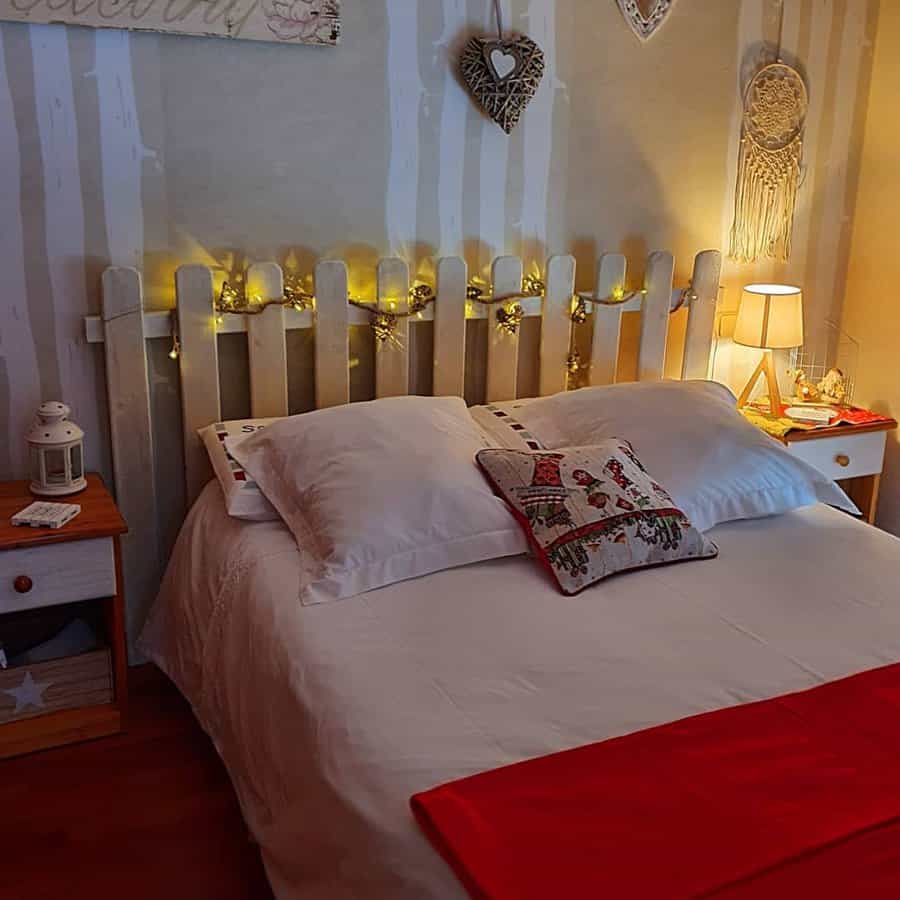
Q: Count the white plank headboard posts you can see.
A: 11